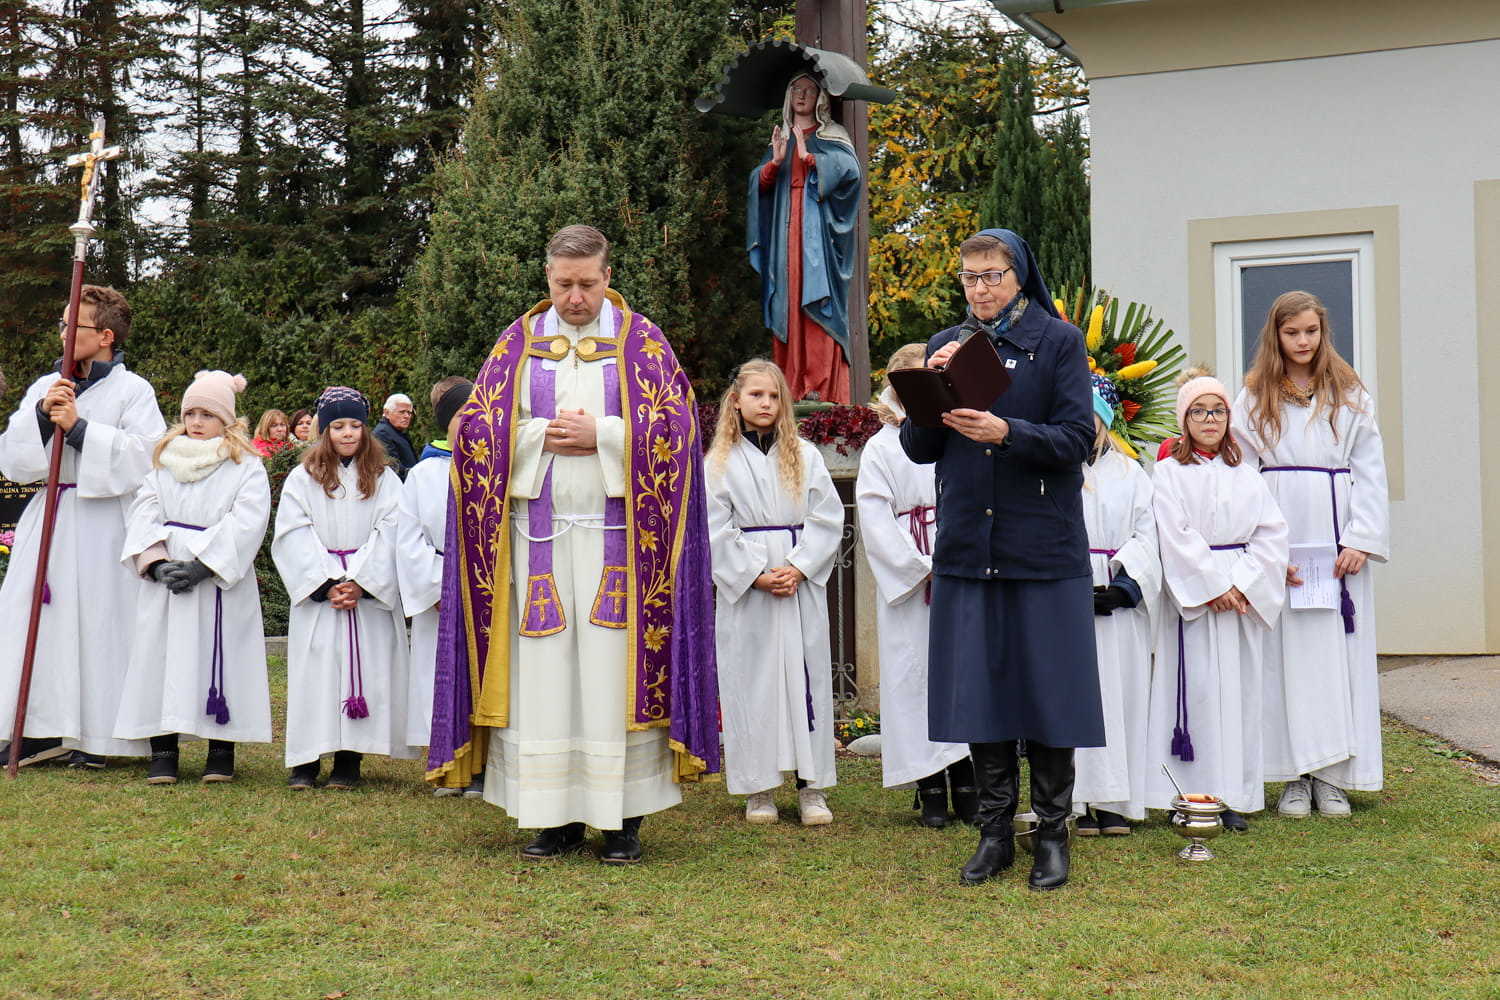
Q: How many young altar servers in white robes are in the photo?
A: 9